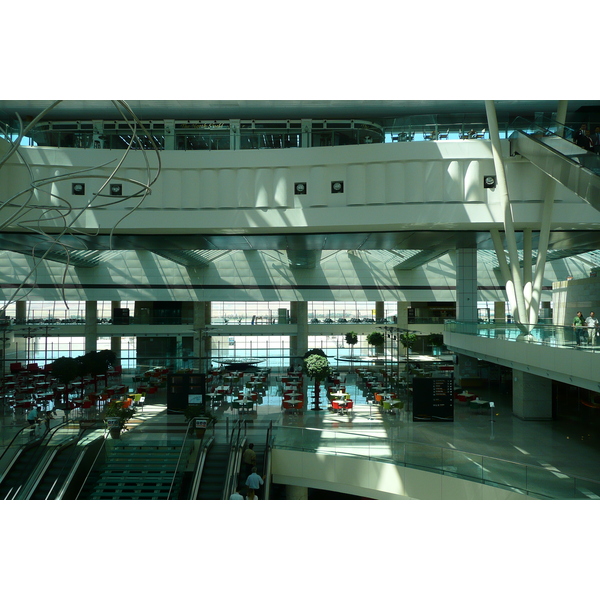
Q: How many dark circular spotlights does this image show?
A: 5